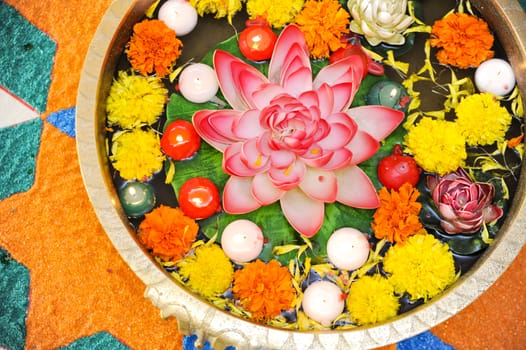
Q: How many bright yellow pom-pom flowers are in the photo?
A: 9